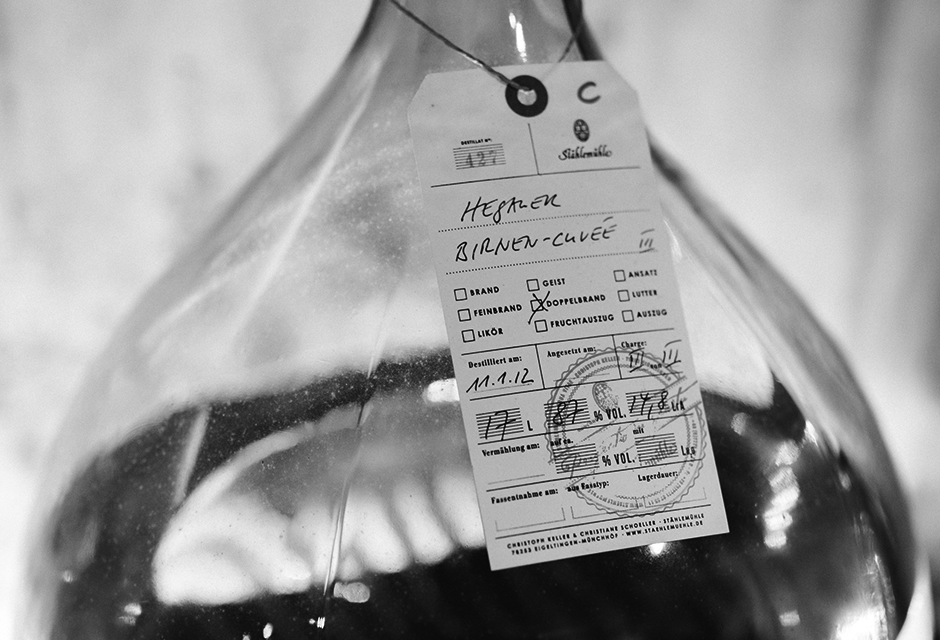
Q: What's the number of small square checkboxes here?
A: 9